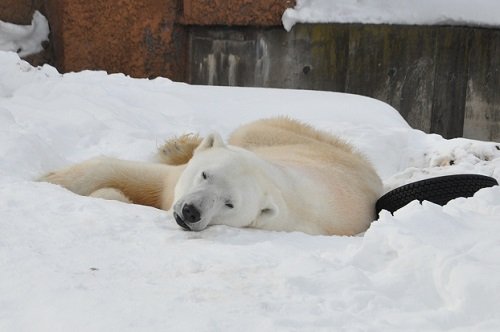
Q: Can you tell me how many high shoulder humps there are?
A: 0